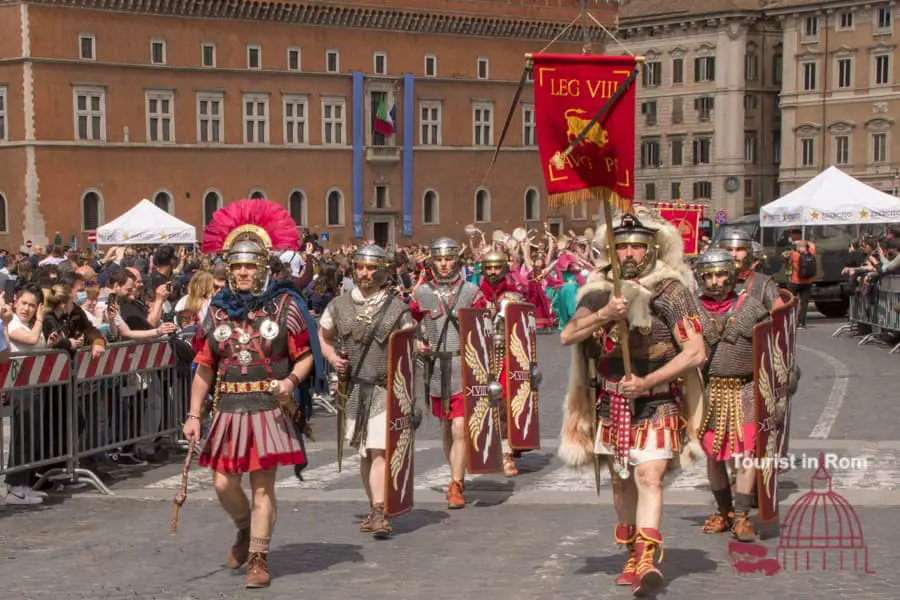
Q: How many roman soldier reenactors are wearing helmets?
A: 7